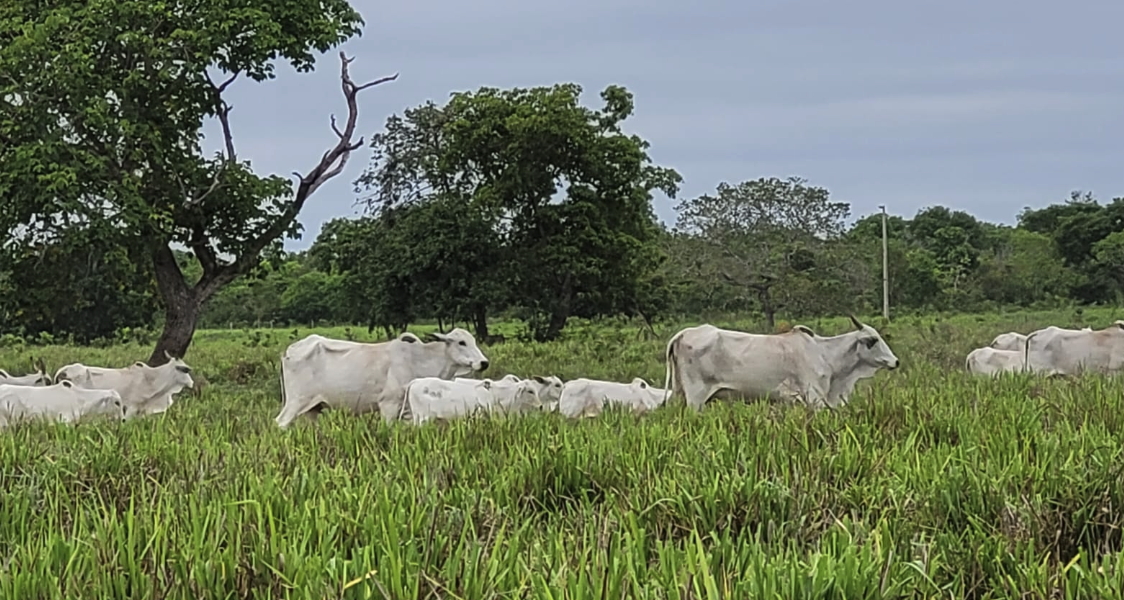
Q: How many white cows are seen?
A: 11